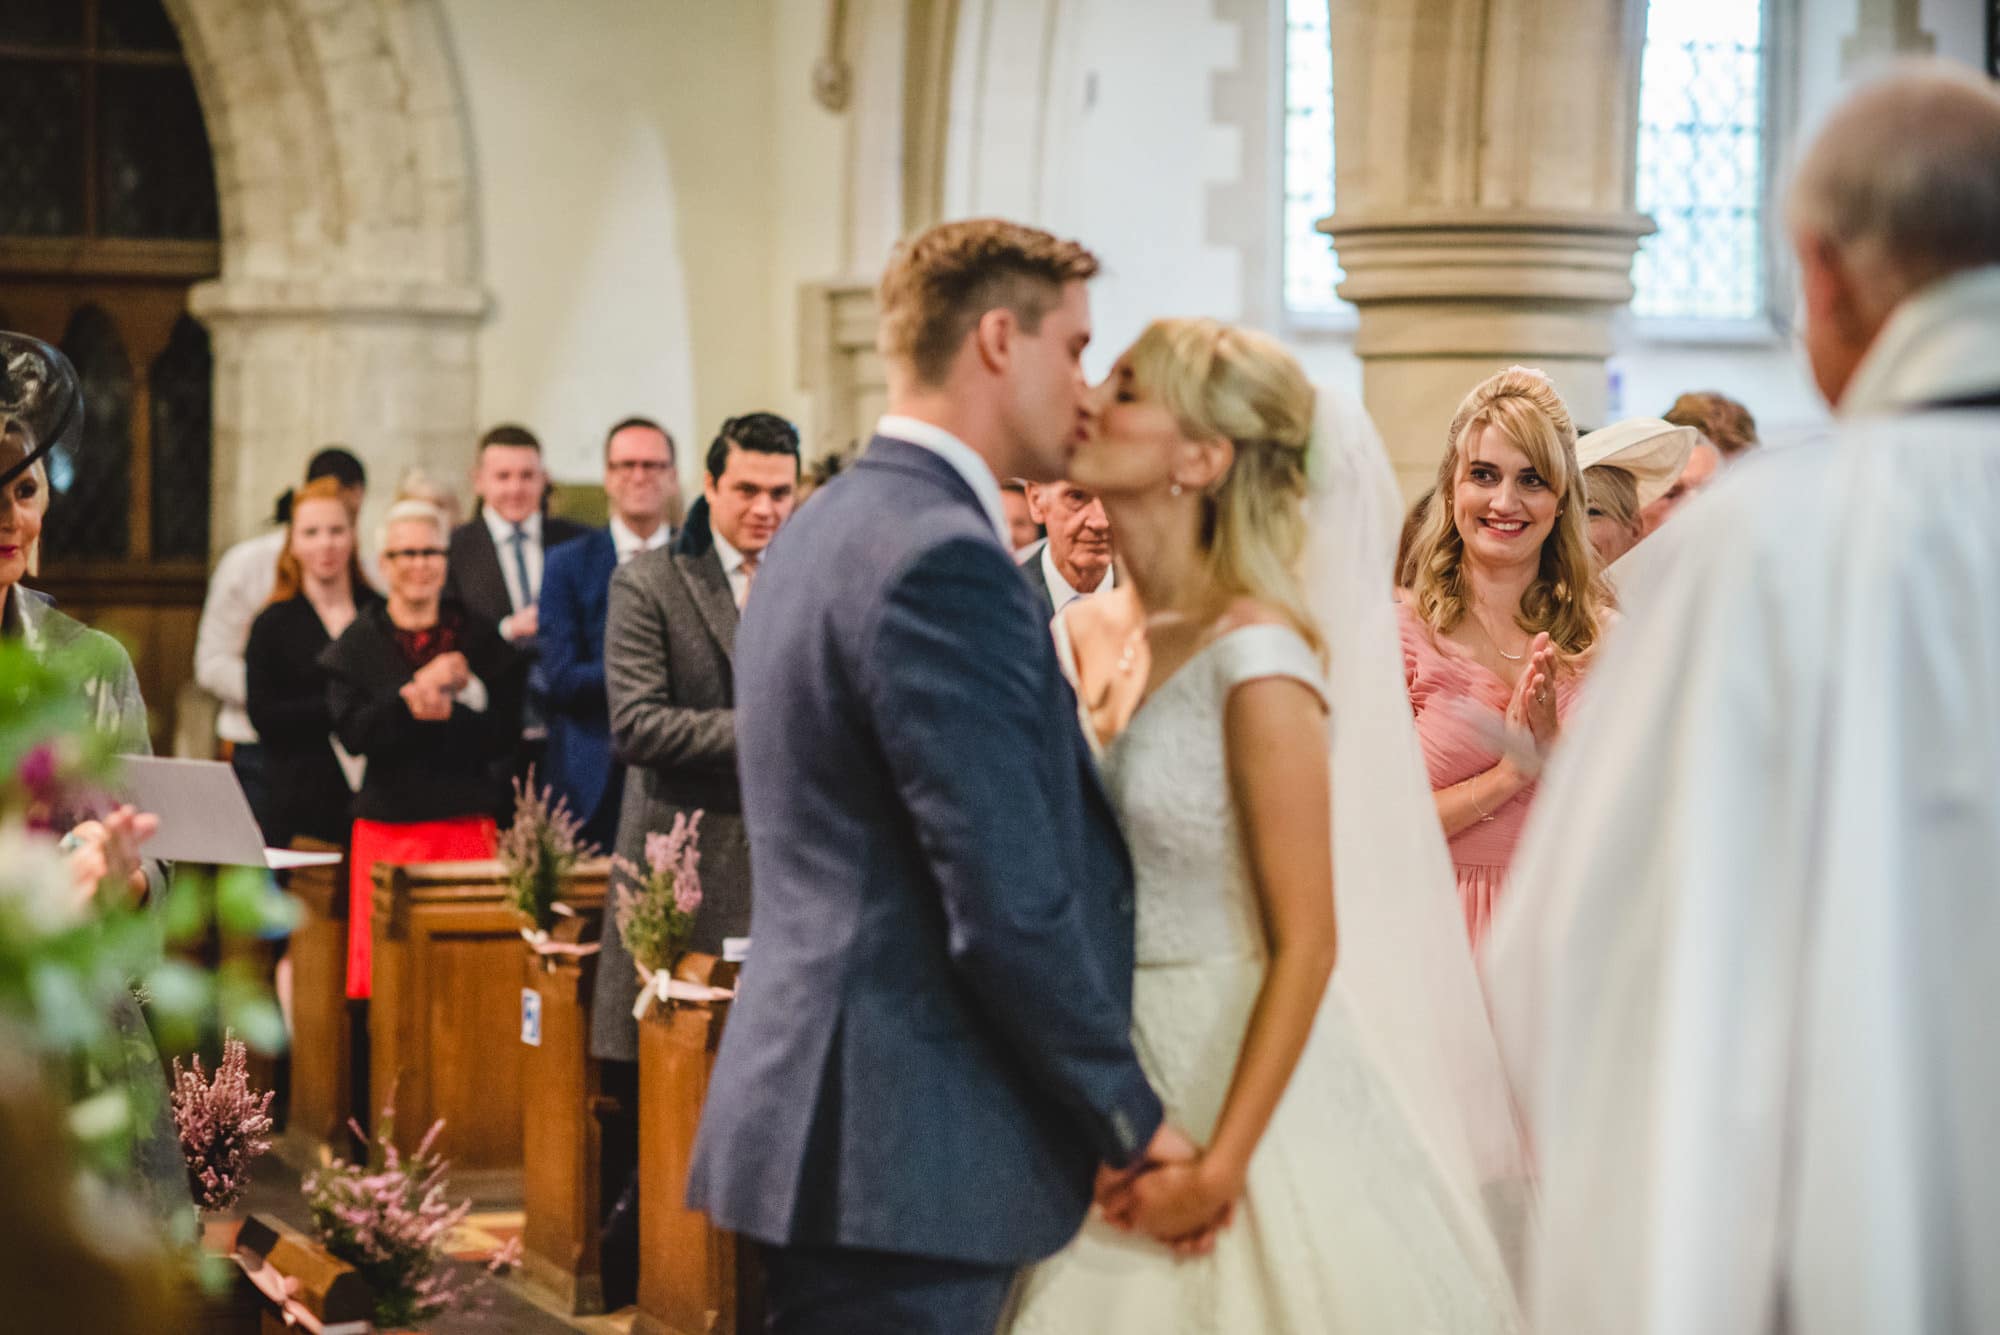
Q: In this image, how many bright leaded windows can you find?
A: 2